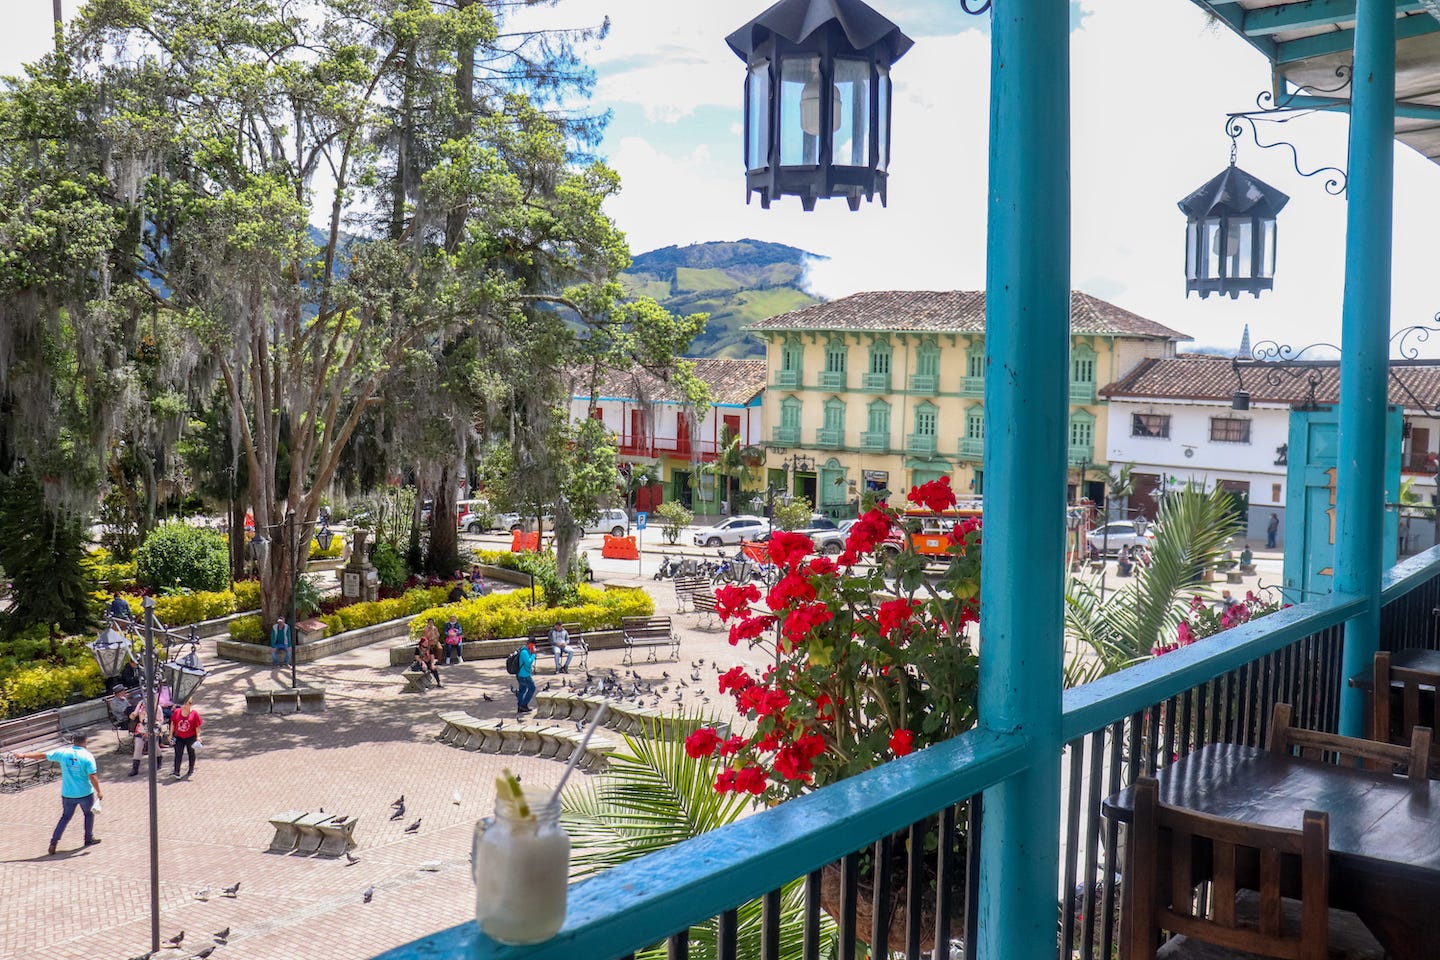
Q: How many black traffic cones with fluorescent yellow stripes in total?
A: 0